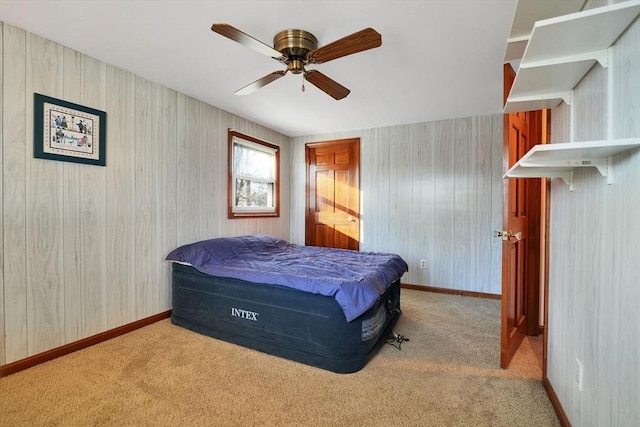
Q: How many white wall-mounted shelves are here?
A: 3